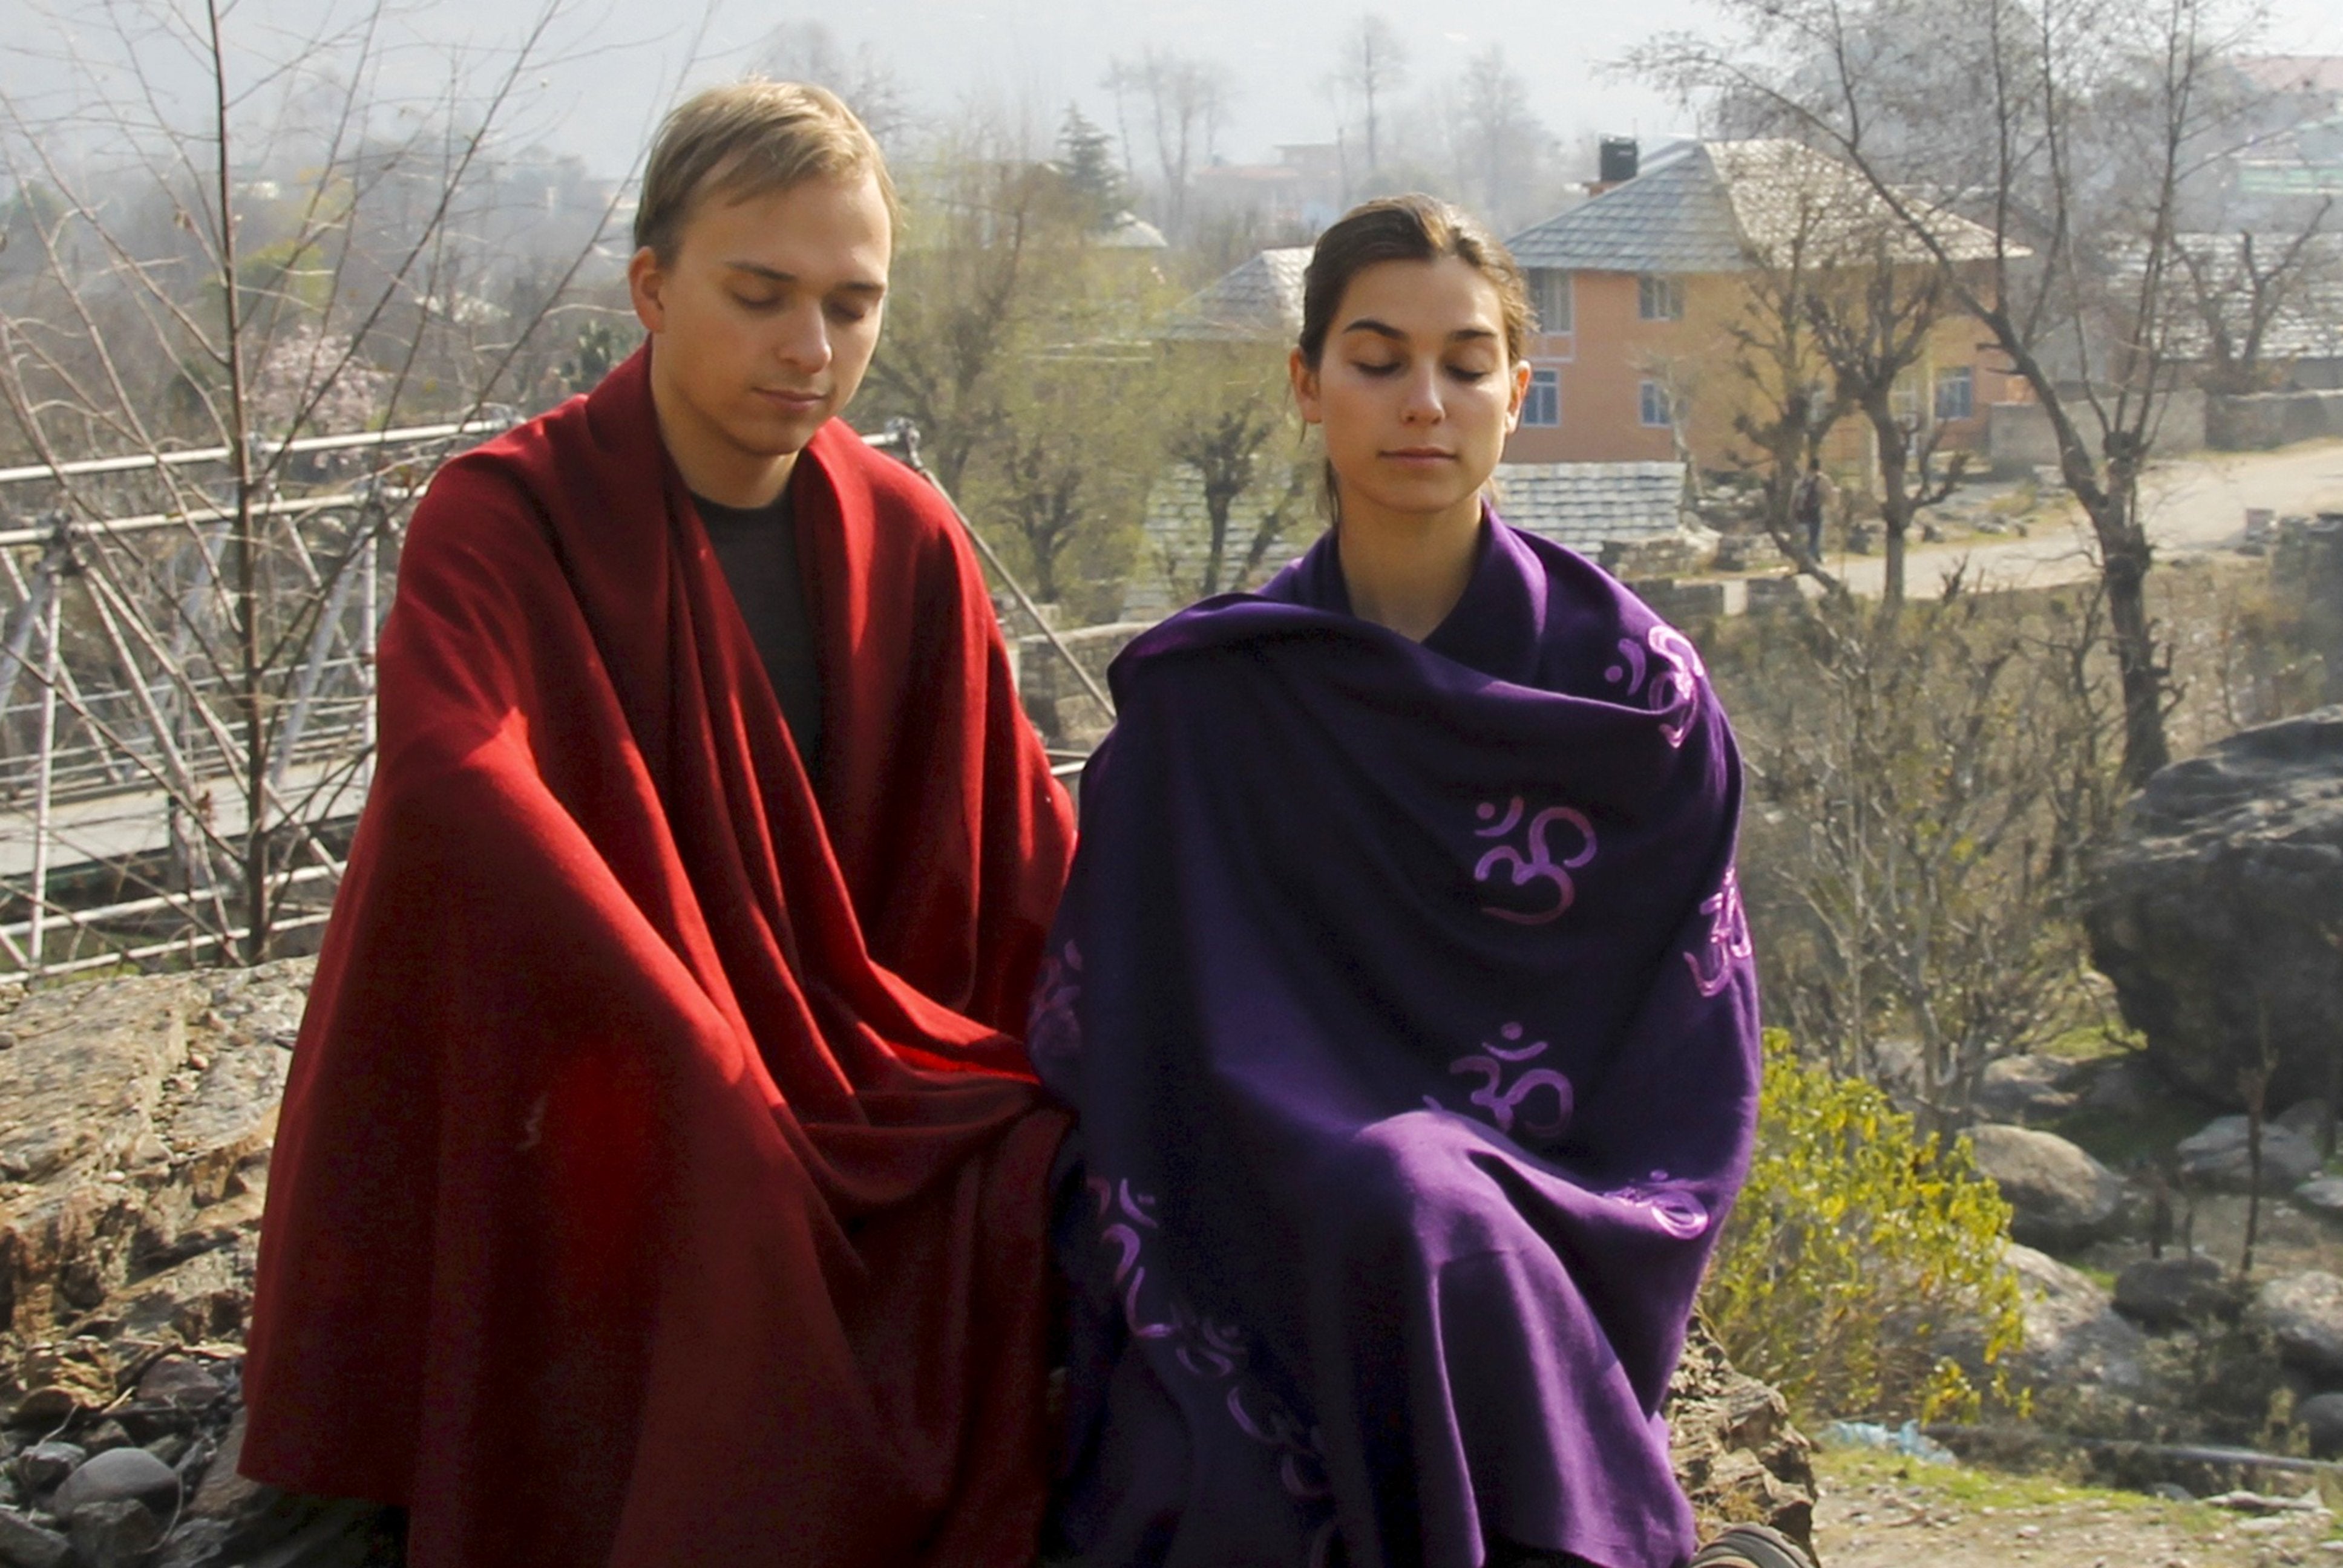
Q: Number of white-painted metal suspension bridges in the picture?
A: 1